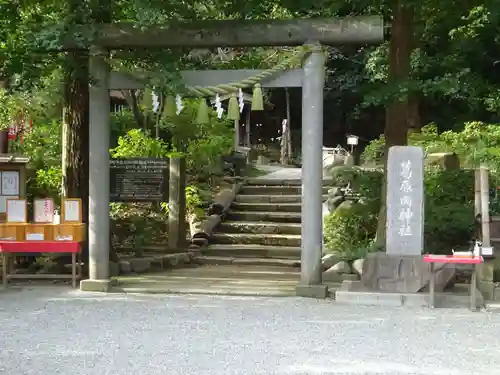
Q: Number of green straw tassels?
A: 5